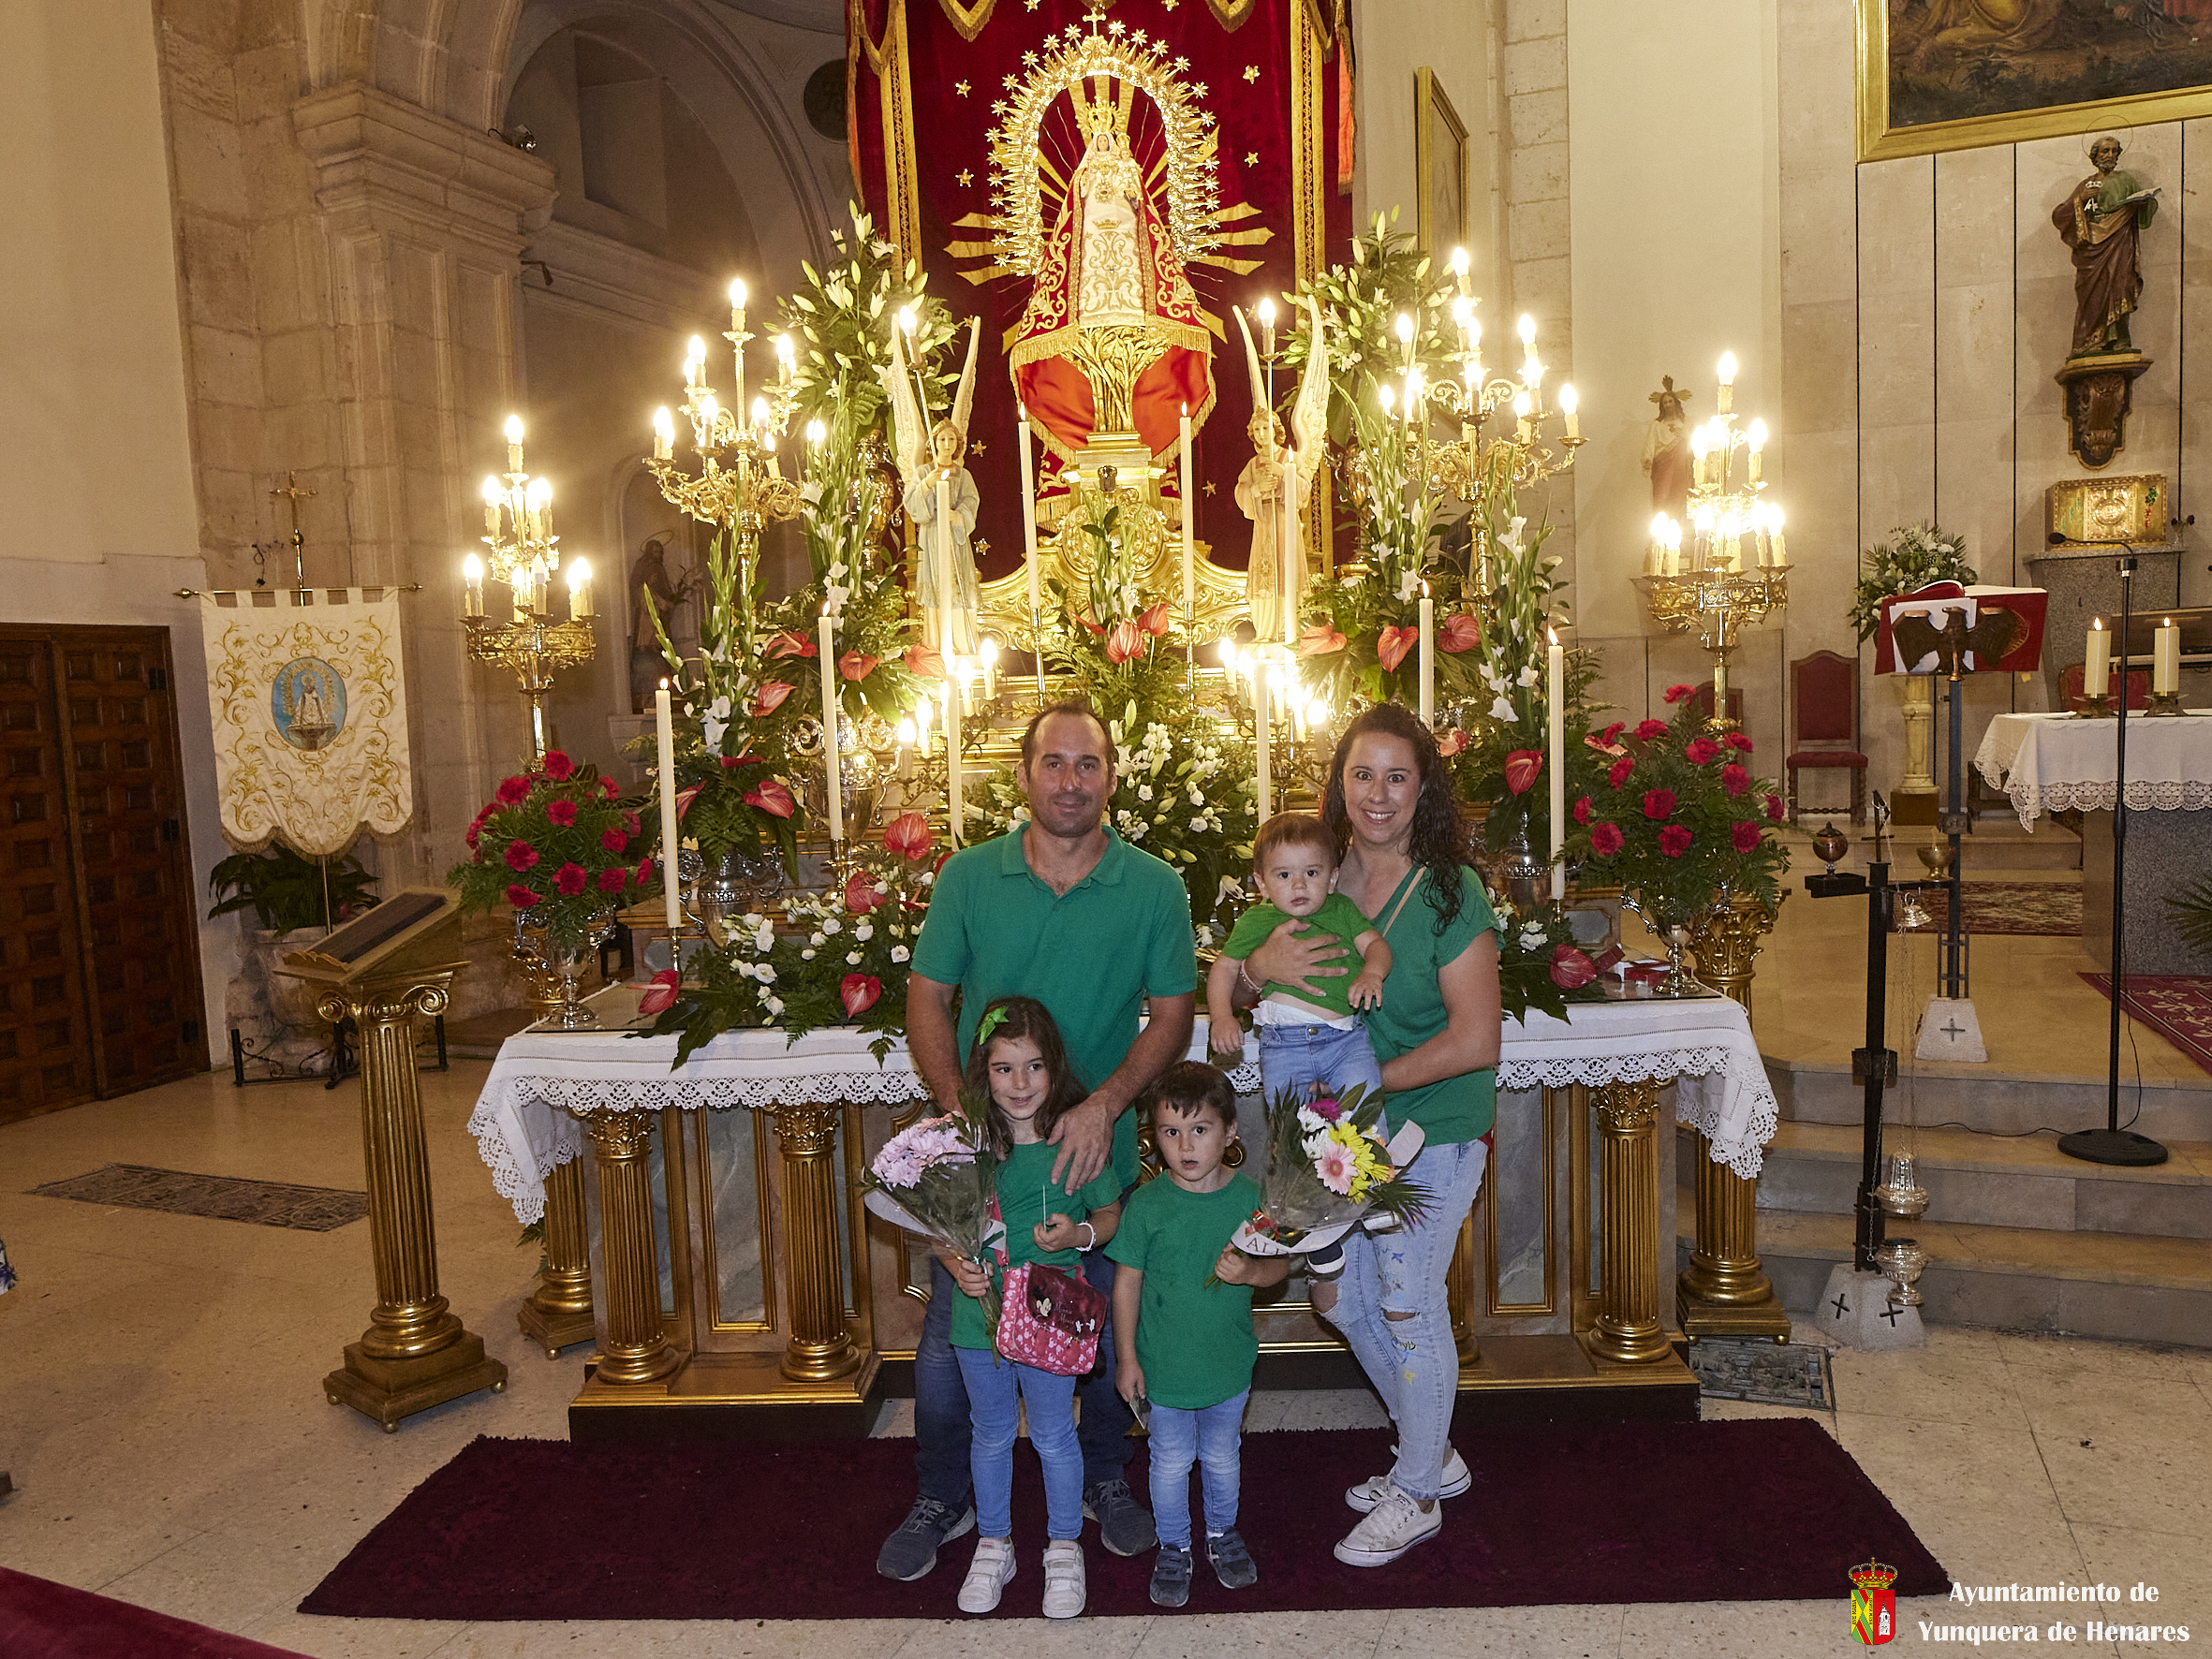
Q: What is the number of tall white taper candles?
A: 10